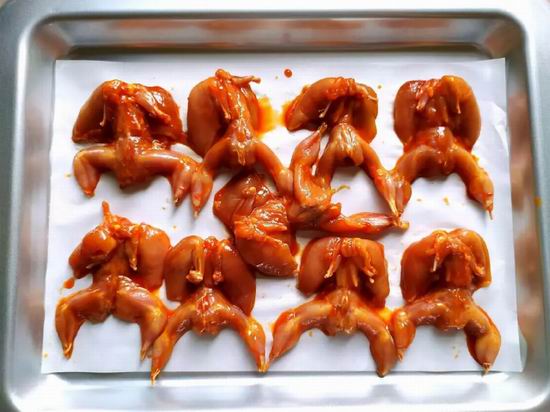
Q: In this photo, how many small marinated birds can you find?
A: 9